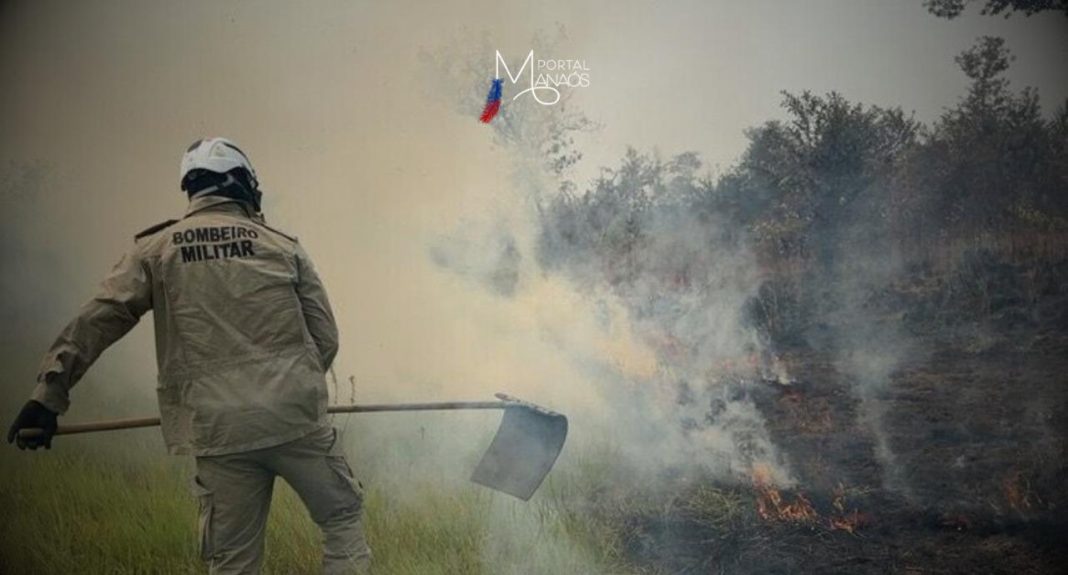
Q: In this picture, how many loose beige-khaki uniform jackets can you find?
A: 1